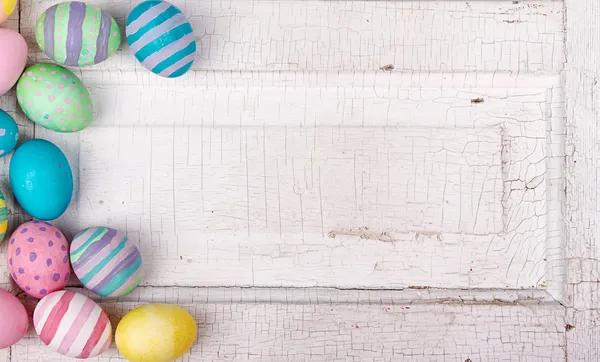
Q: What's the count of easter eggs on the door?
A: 13